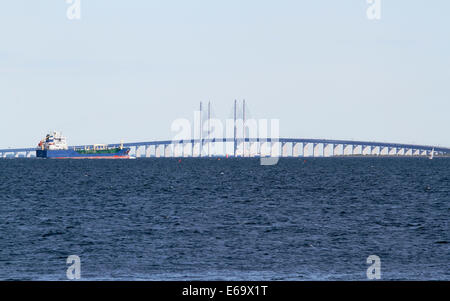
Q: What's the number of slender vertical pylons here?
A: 4